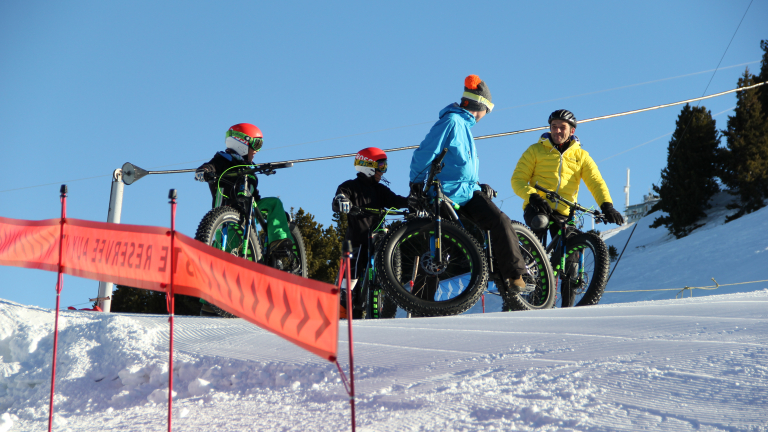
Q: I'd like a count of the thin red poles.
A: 3